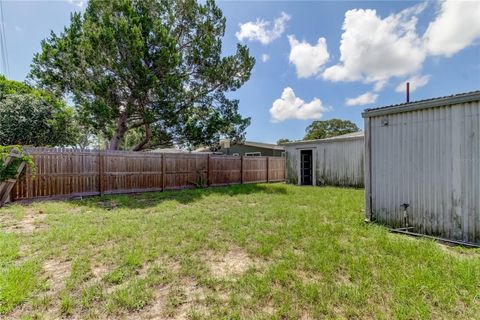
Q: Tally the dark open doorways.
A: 1